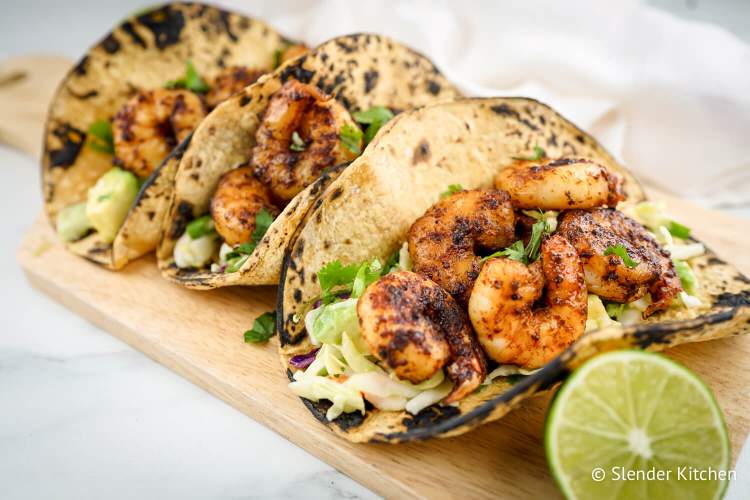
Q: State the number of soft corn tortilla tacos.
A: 3